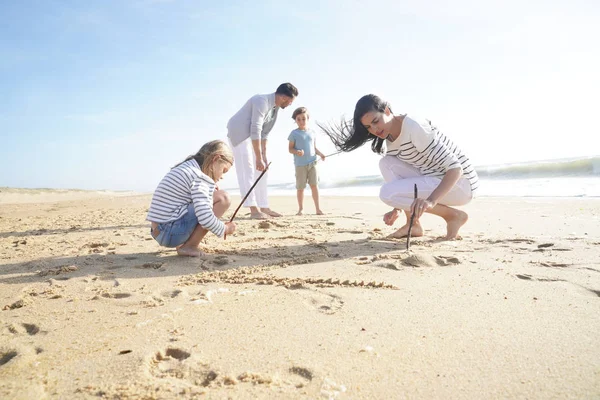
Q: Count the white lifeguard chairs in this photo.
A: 0